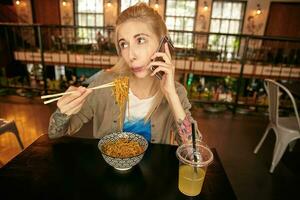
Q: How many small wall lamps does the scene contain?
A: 6